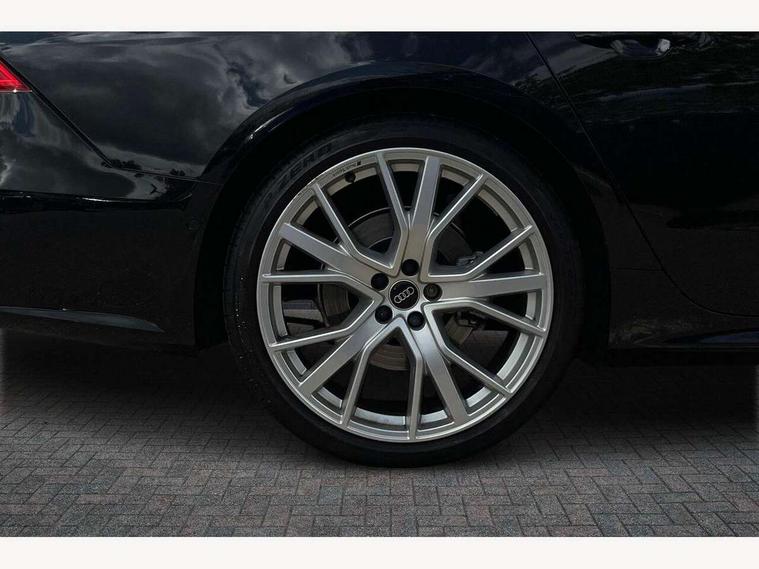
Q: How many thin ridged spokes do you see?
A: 10